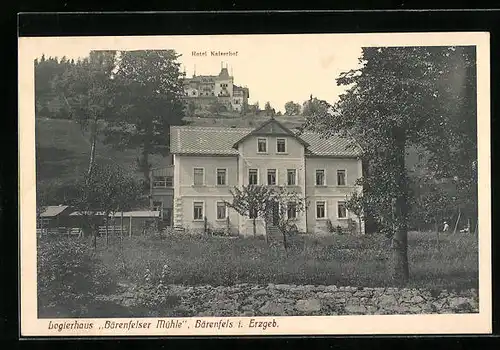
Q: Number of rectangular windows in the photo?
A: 15